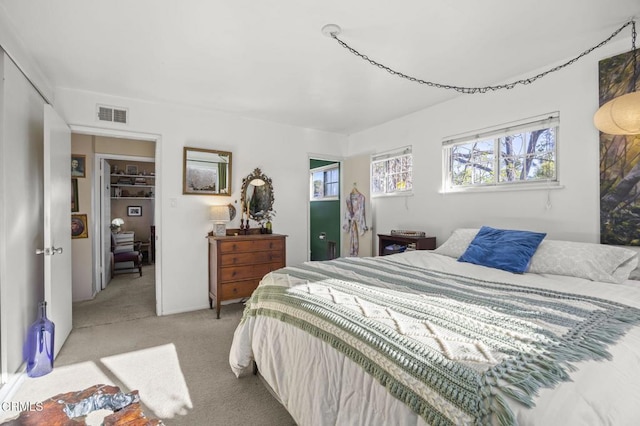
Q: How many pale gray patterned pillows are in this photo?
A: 2